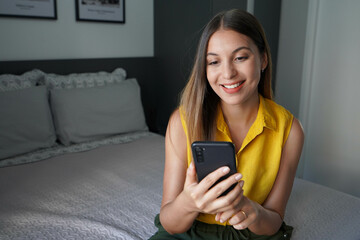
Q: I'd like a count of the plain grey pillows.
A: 2